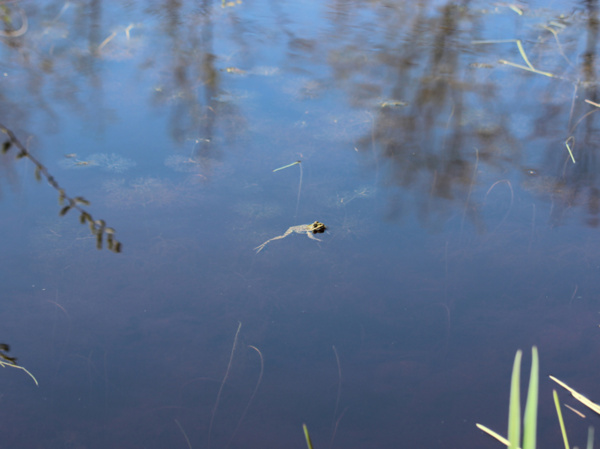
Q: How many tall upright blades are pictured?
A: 2